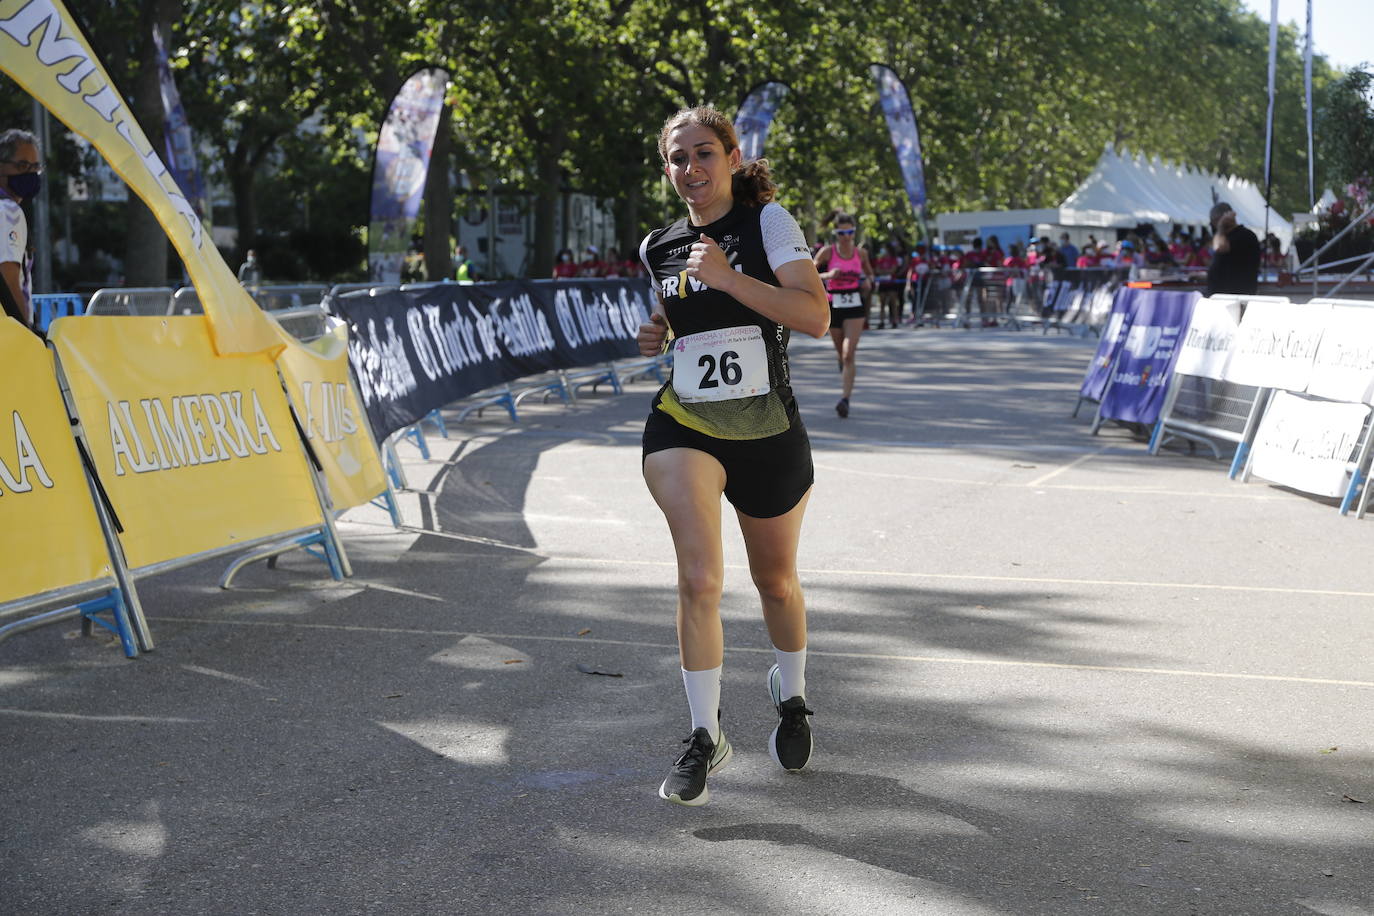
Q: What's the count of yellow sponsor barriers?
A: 3